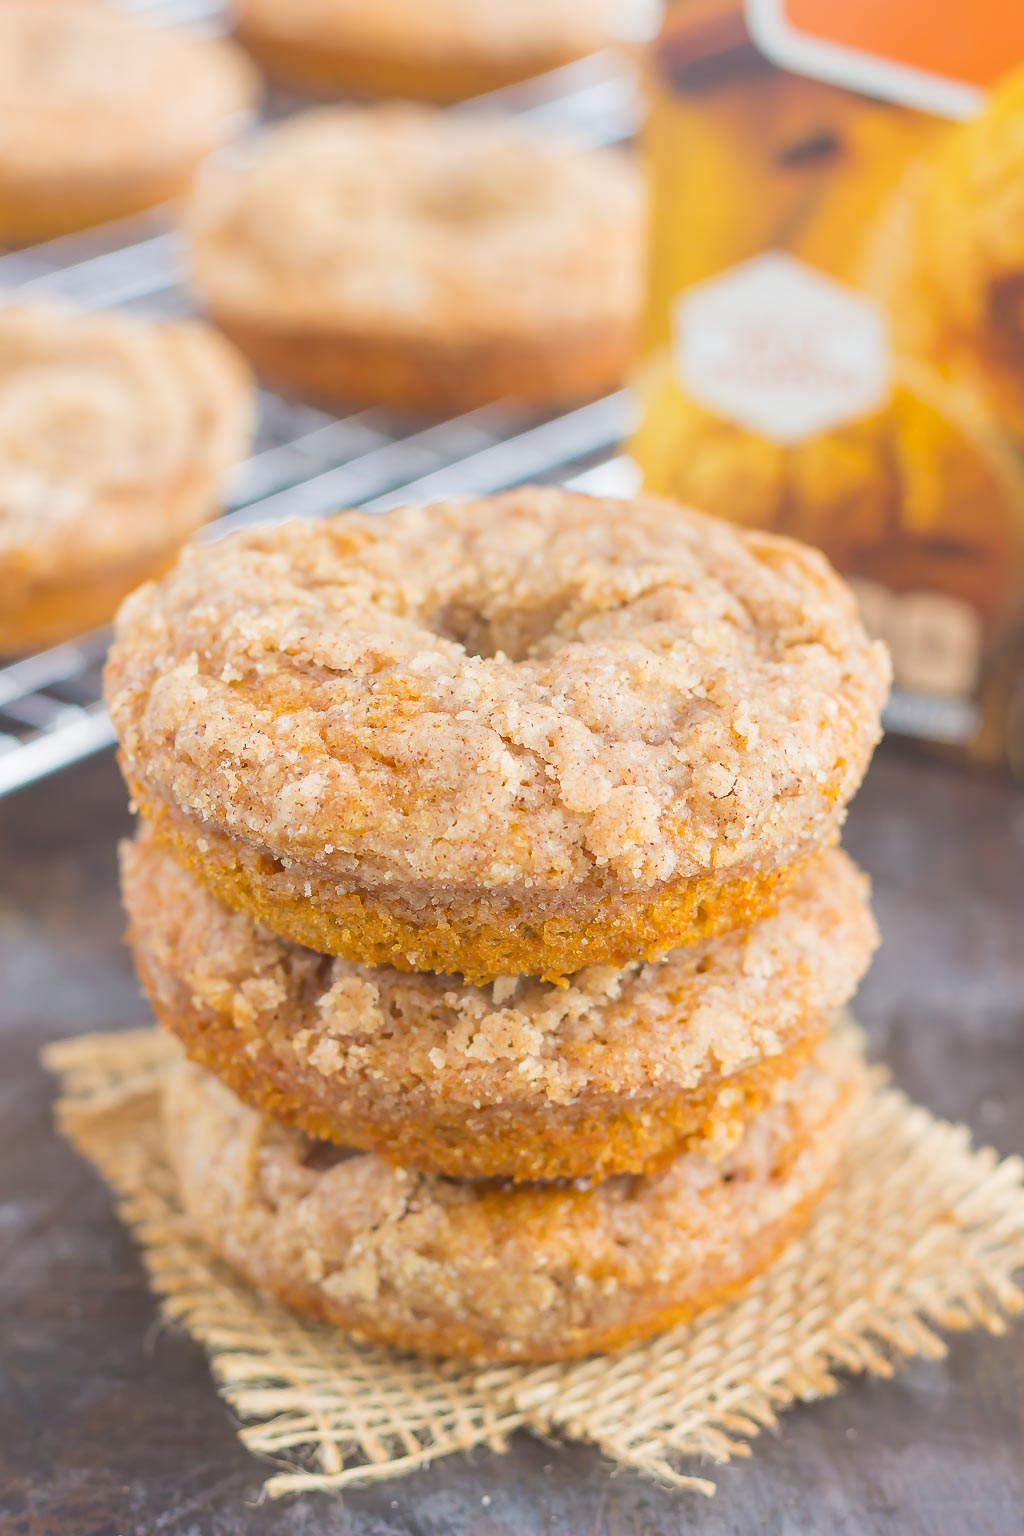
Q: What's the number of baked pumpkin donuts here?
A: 7